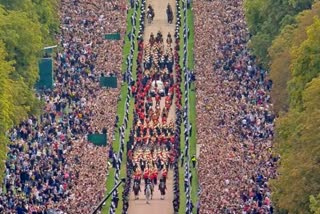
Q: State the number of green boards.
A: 4